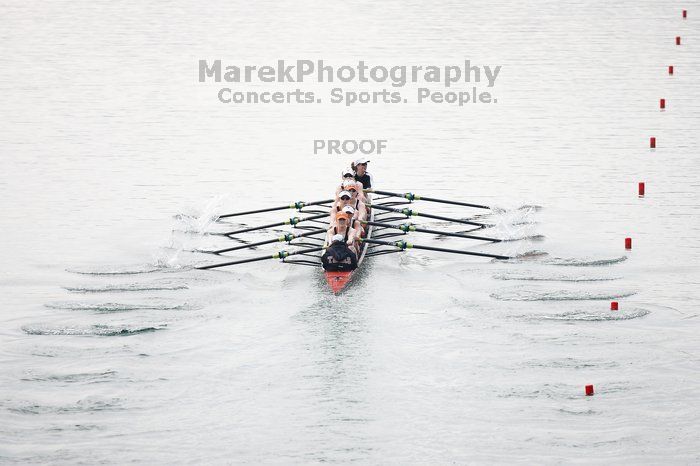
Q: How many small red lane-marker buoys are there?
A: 9